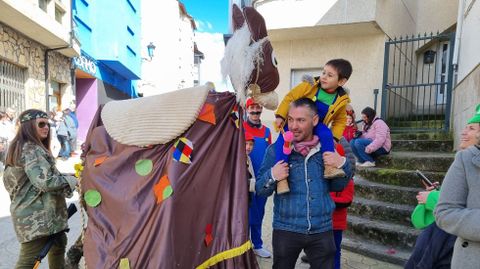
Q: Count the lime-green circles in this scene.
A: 3